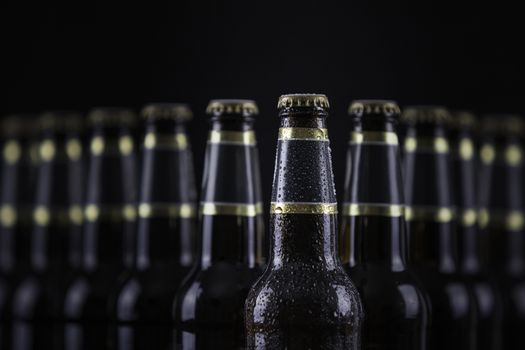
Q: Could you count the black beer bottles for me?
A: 10